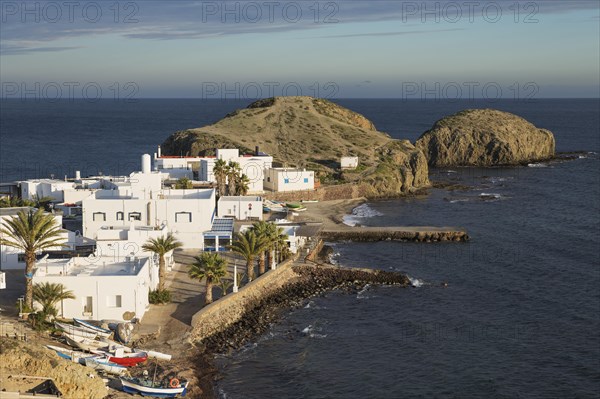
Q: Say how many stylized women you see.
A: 0